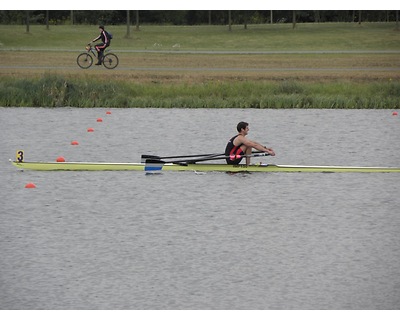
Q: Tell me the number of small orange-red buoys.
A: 7